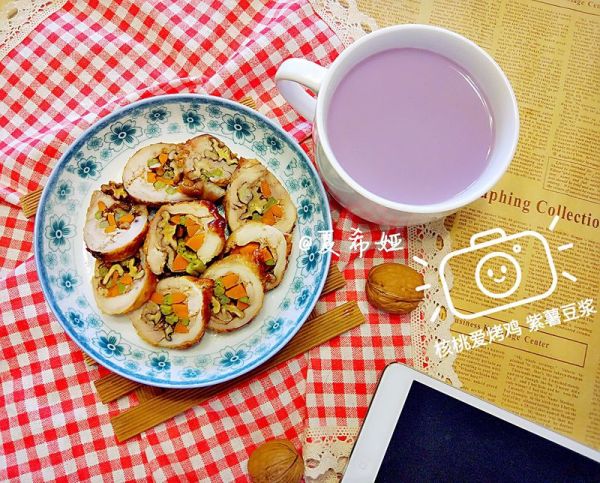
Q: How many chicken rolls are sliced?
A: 9